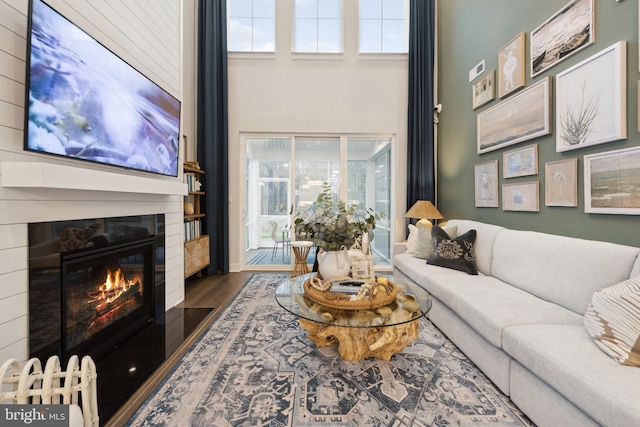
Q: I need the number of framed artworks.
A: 10